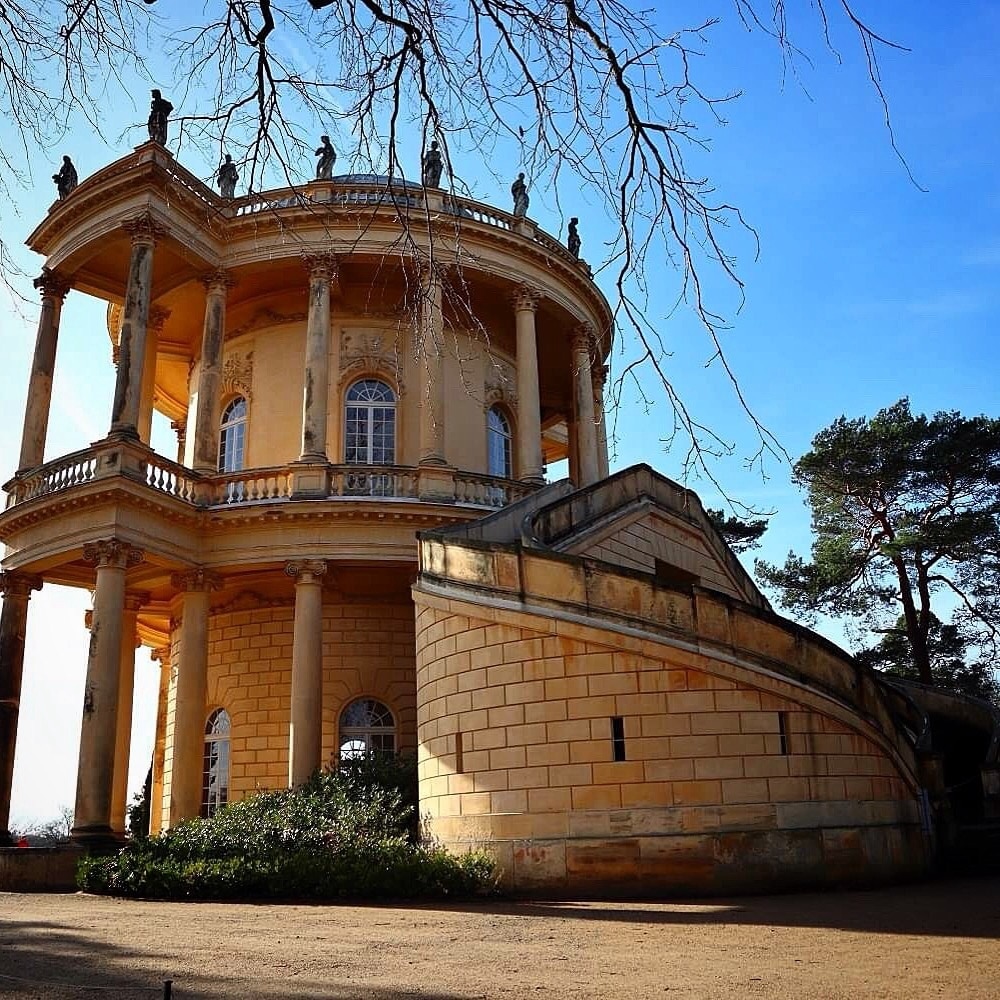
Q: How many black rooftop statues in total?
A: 7